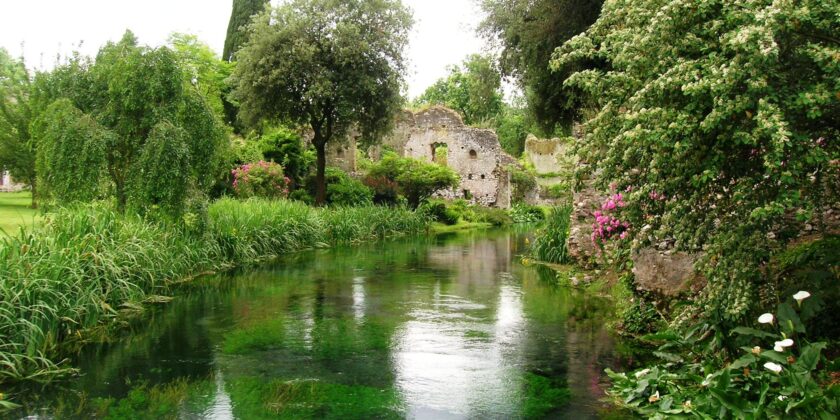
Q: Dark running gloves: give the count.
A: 0